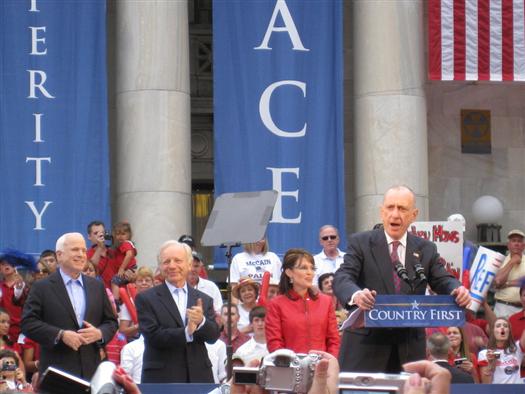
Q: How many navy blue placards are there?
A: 1